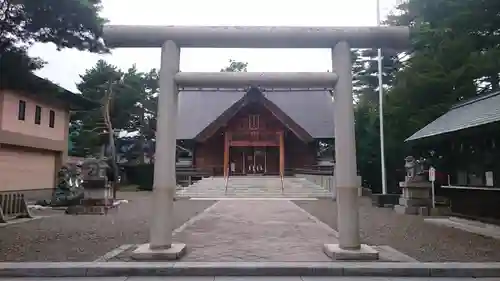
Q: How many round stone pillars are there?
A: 2